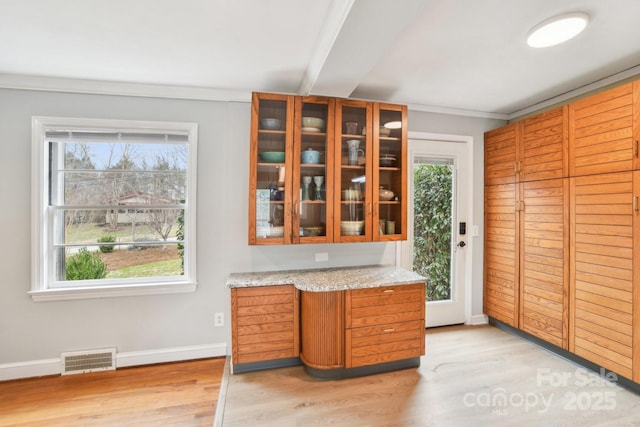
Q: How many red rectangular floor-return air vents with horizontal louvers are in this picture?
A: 0